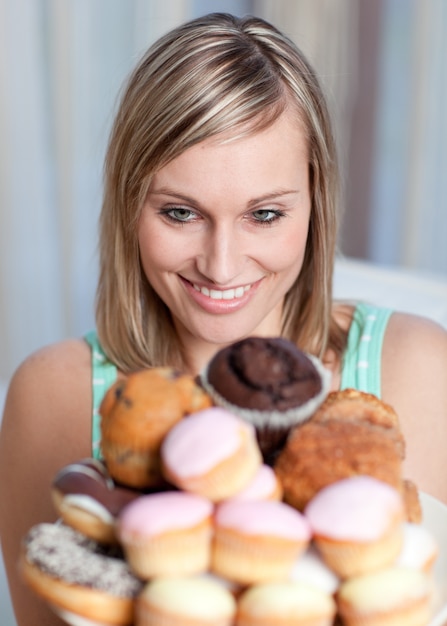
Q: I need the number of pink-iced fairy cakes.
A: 5